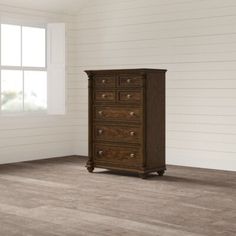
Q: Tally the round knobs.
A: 10